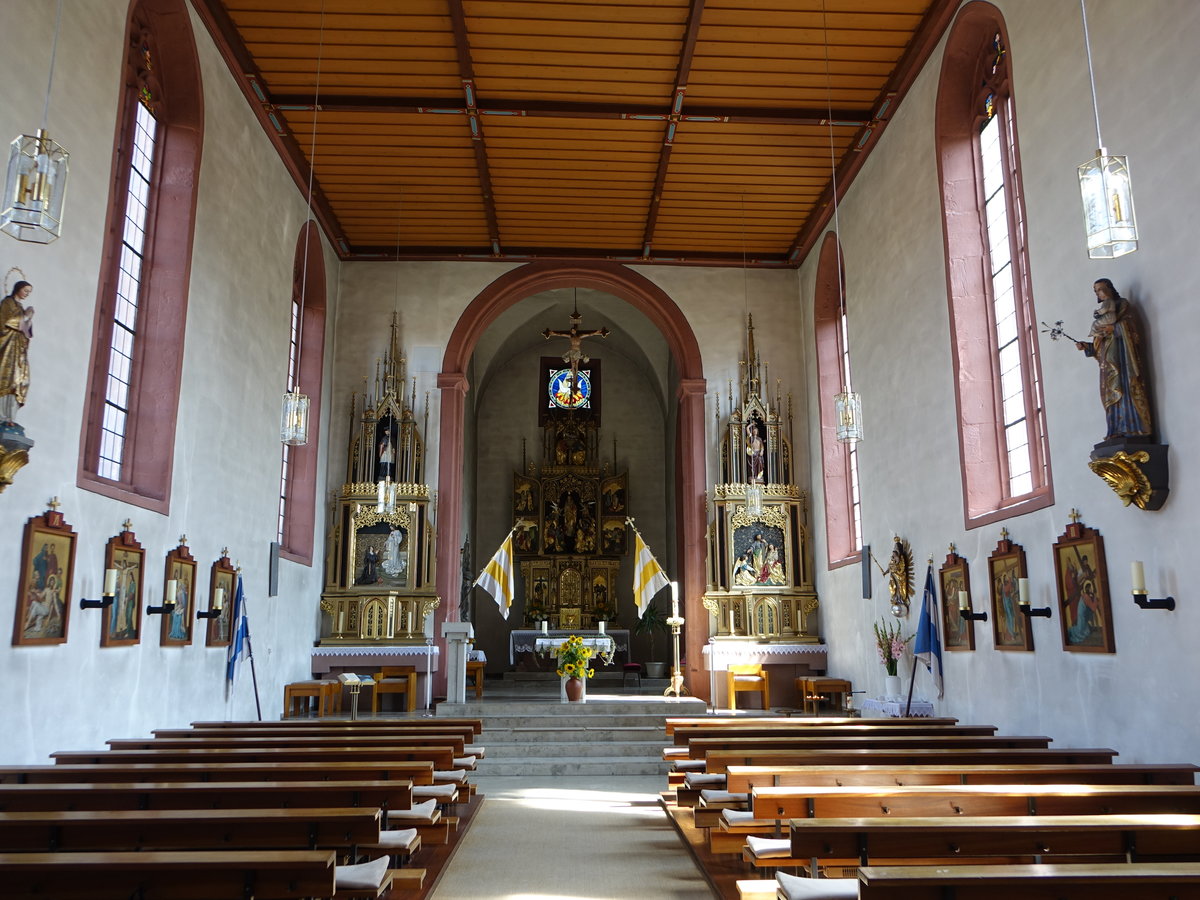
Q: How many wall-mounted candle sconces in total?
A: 6